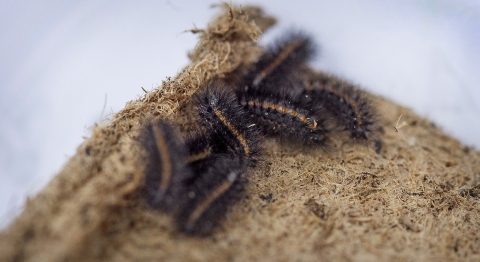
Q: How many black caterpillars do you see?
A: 7